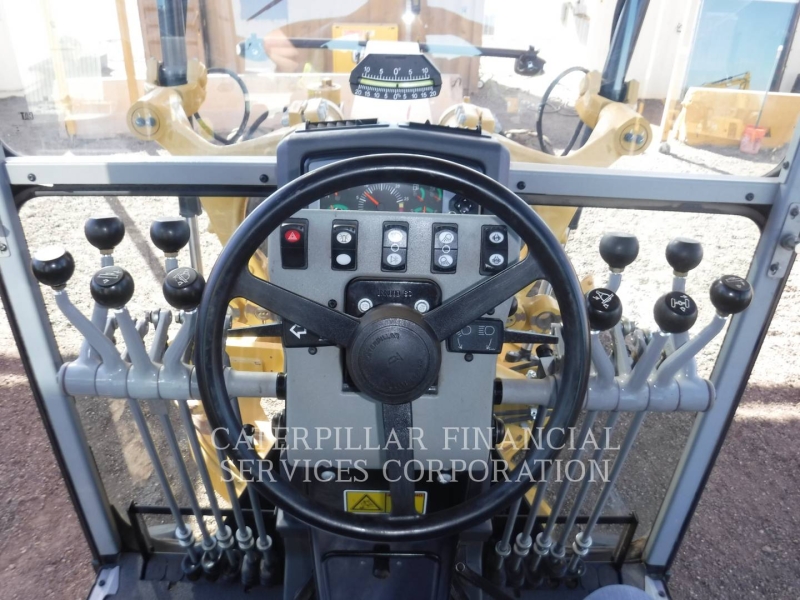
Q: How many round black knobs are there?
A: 10